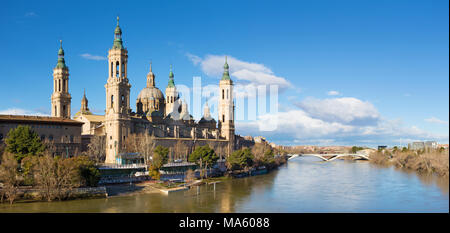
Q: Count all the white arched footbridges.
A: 1